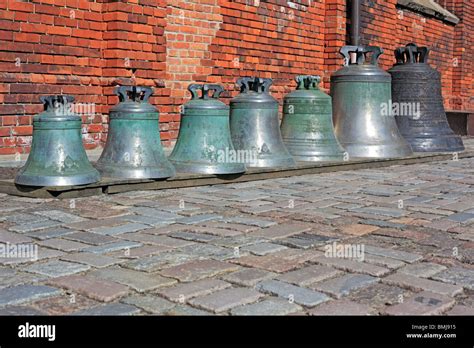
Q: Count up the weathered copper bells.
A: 7